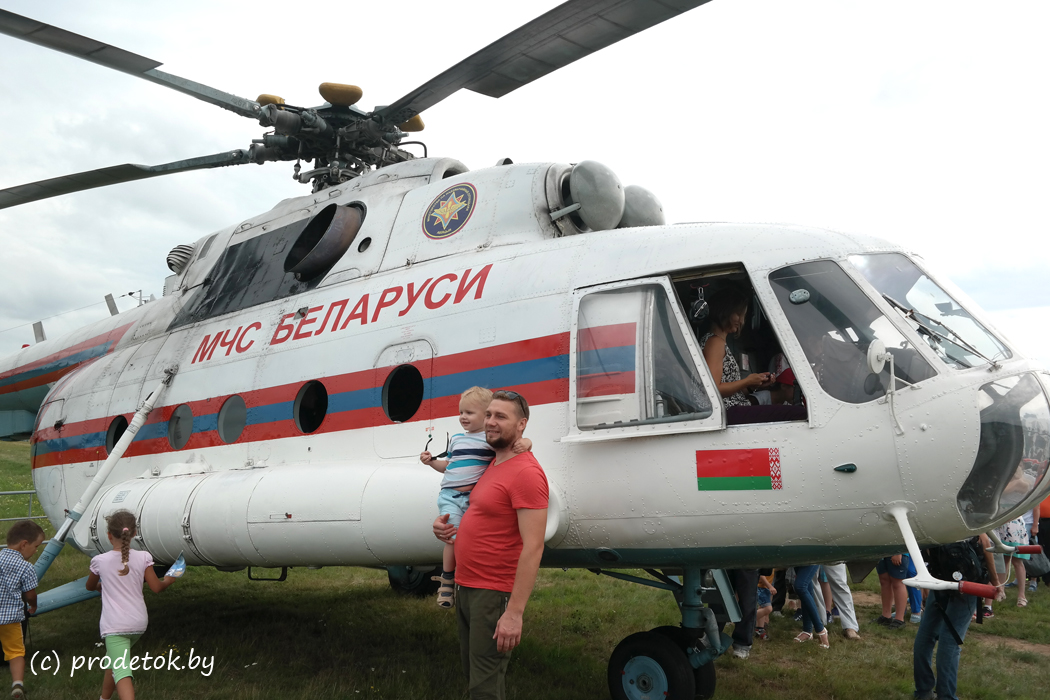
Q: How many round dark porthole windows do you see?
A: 5